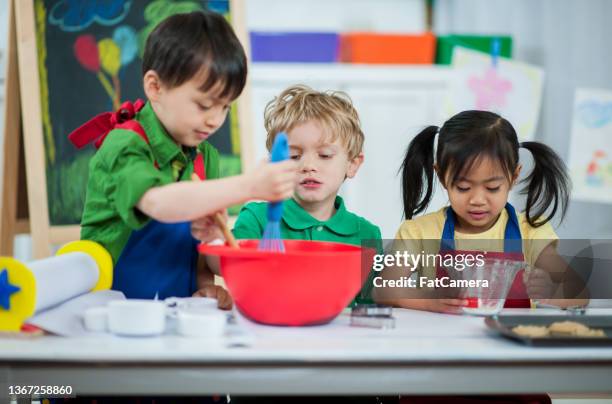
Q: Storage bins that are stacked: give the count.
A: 3